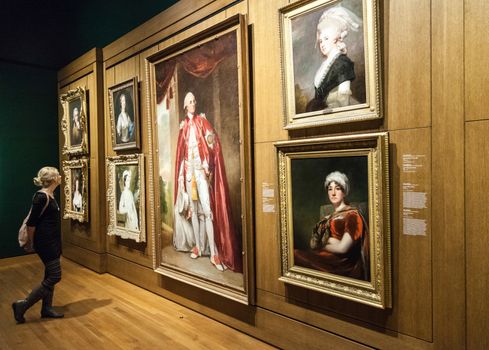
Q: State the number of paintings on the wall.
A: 7